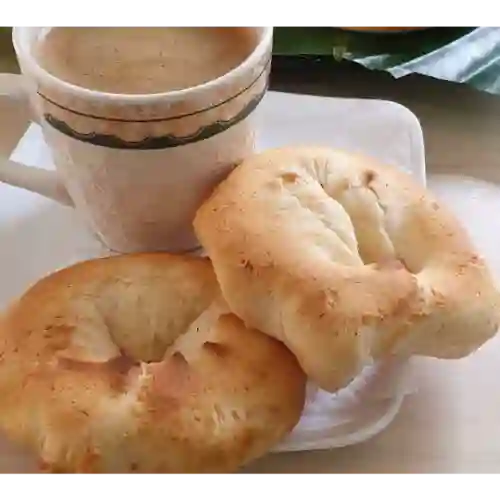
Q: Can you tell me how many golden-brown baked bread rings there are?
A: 2